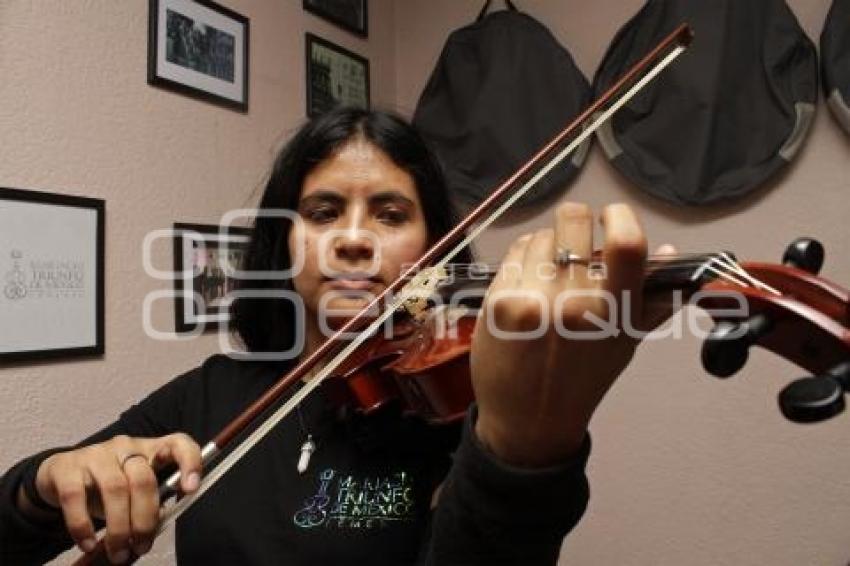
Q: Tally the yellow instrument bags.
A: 0